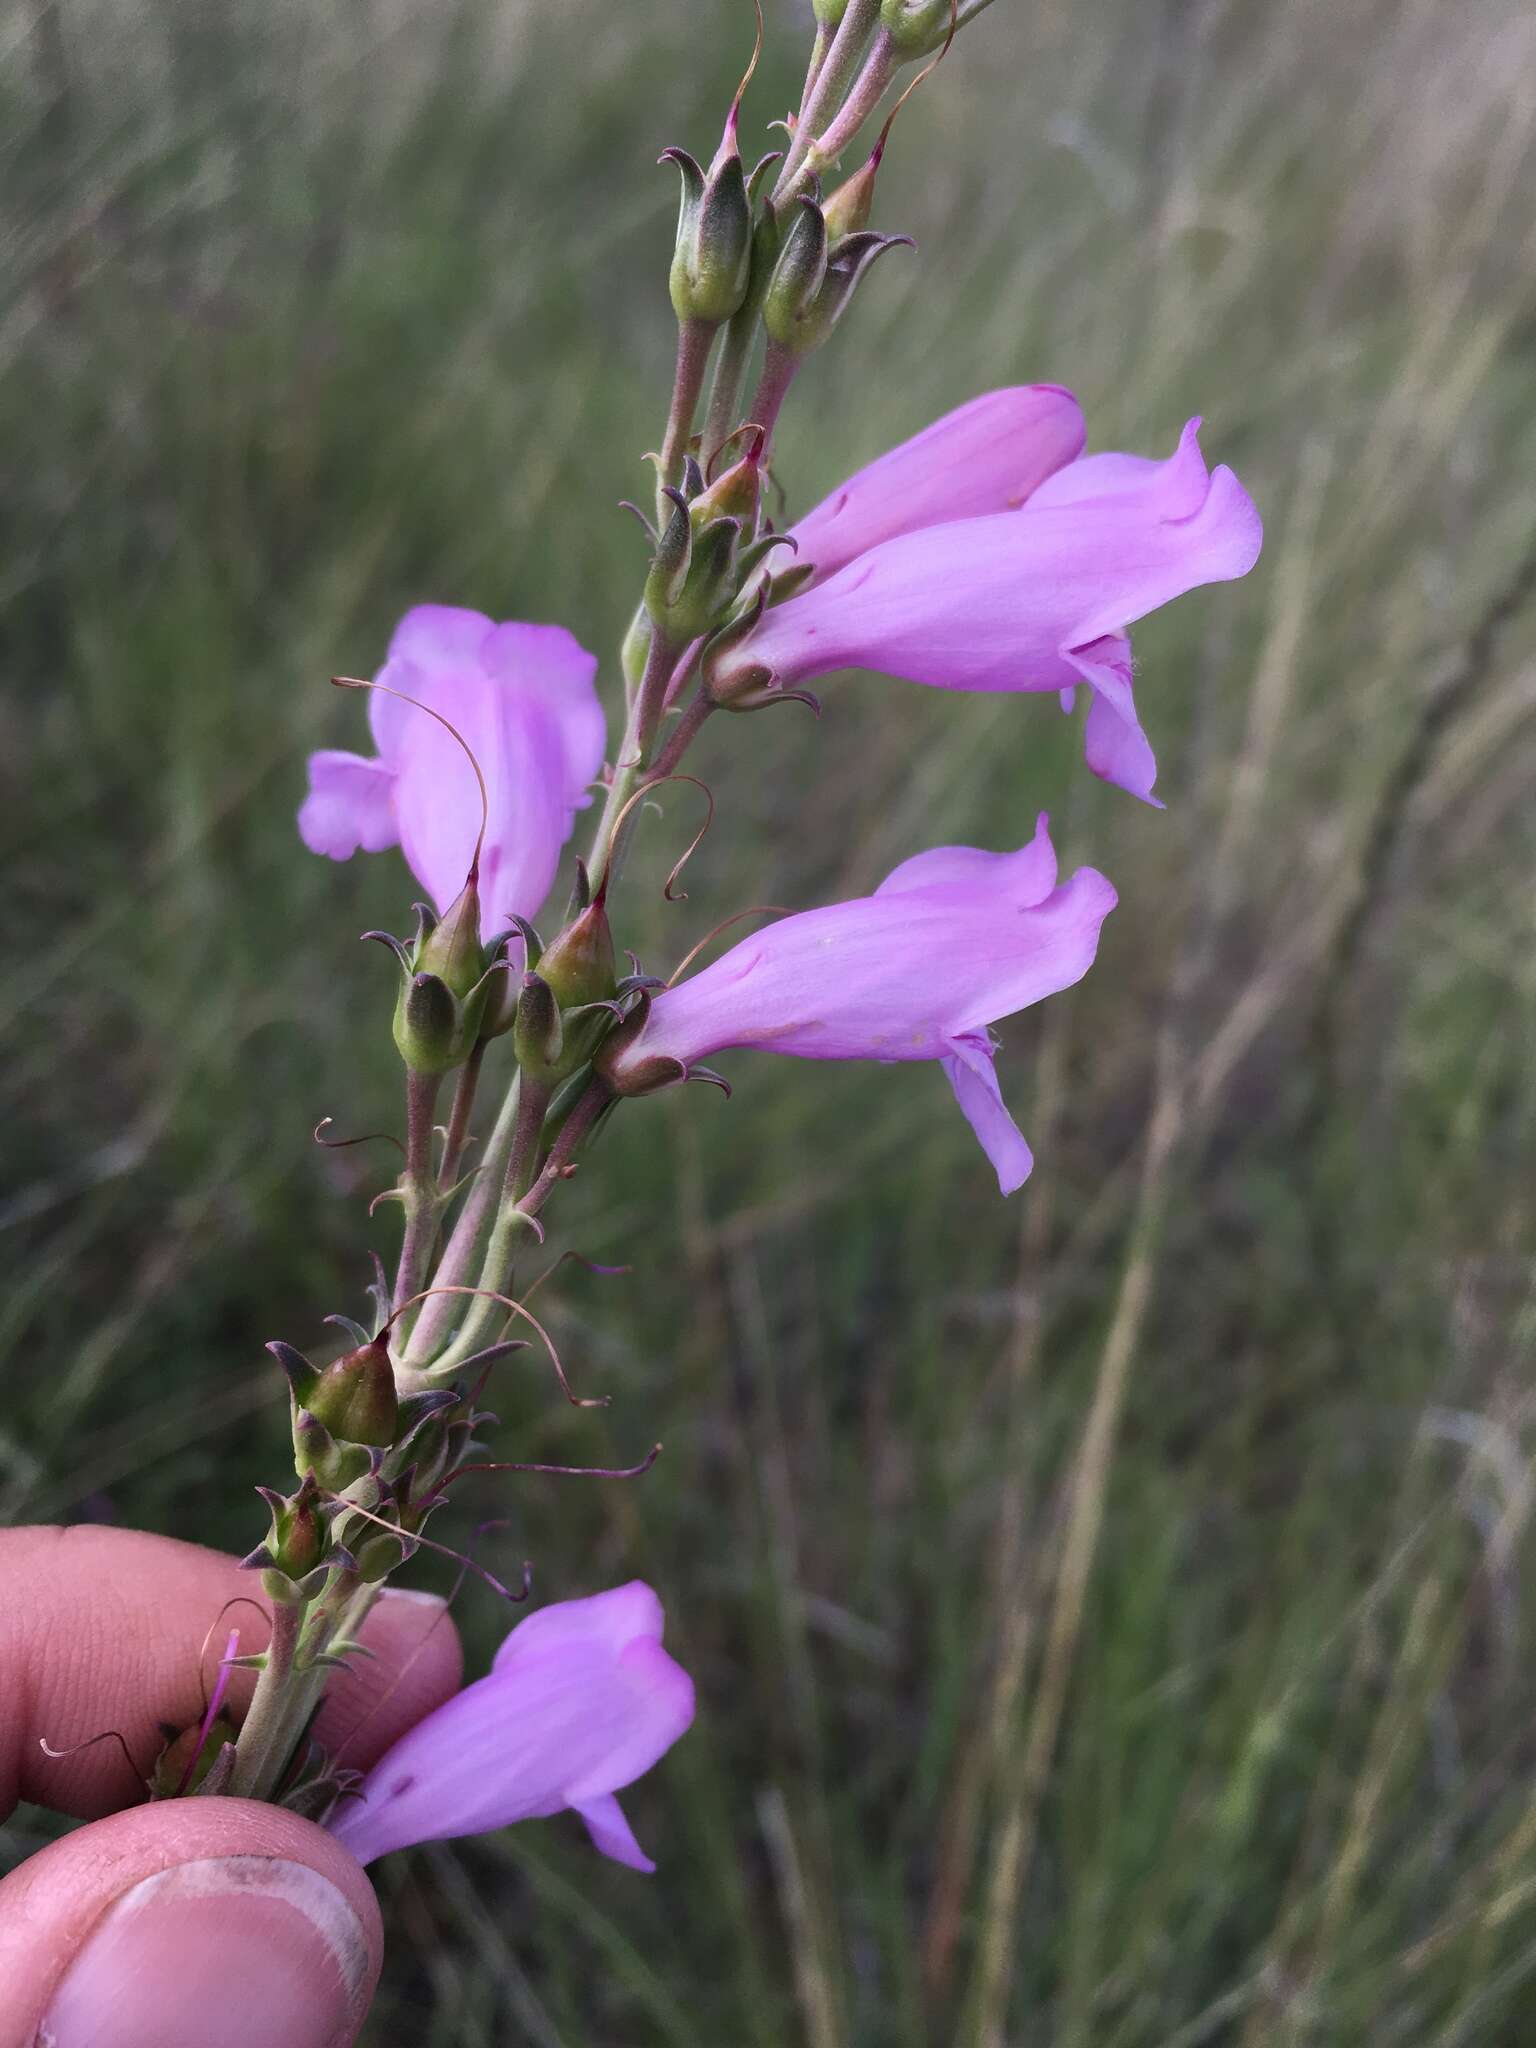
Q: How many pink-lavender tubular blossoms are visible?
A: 5